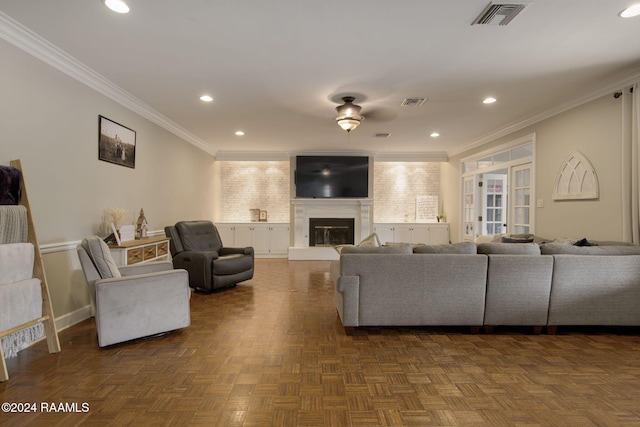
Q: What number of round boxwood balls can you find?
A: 0